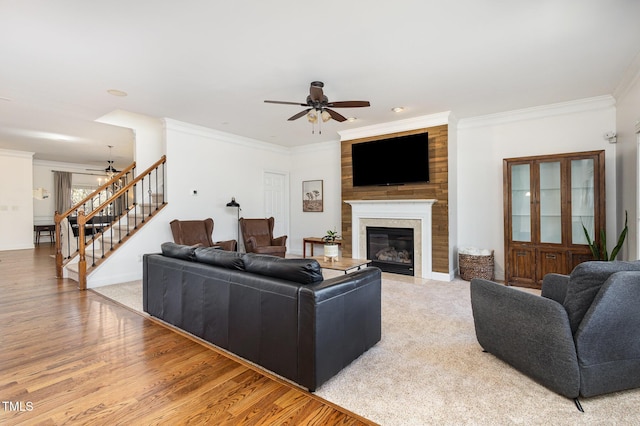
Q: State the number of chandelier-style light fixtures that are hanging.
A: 1